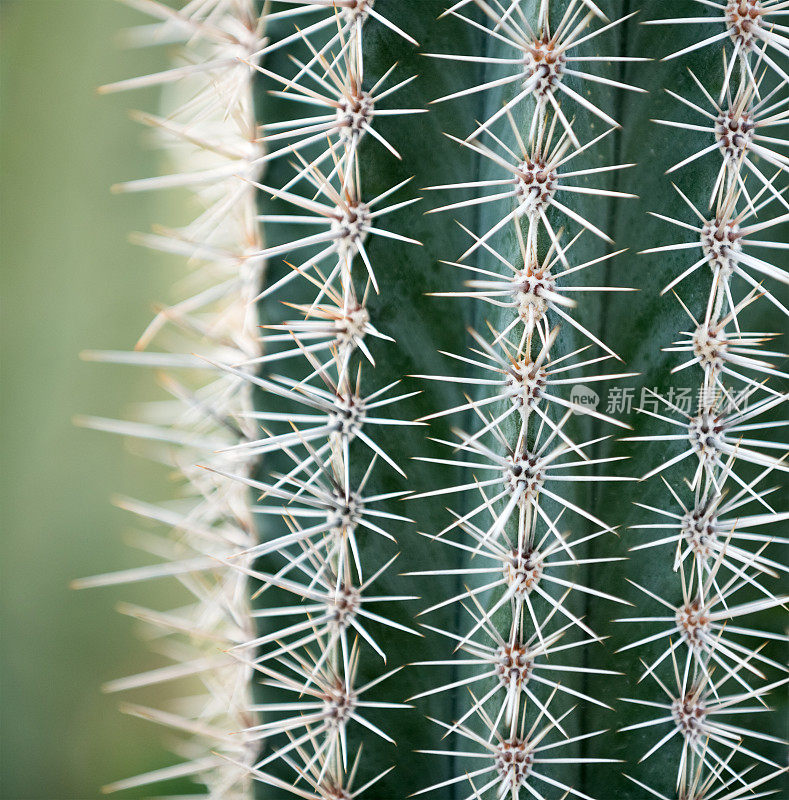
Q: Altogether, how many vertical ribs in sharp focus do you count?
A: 3